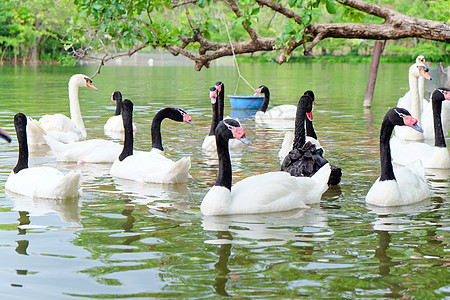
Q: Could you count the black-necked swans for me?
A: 11